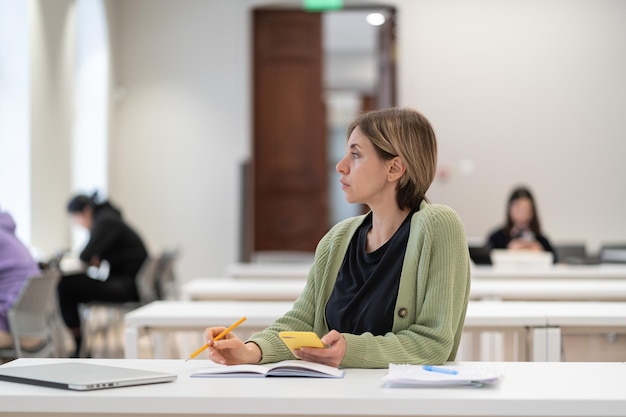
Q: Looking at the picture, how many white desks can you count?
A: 4